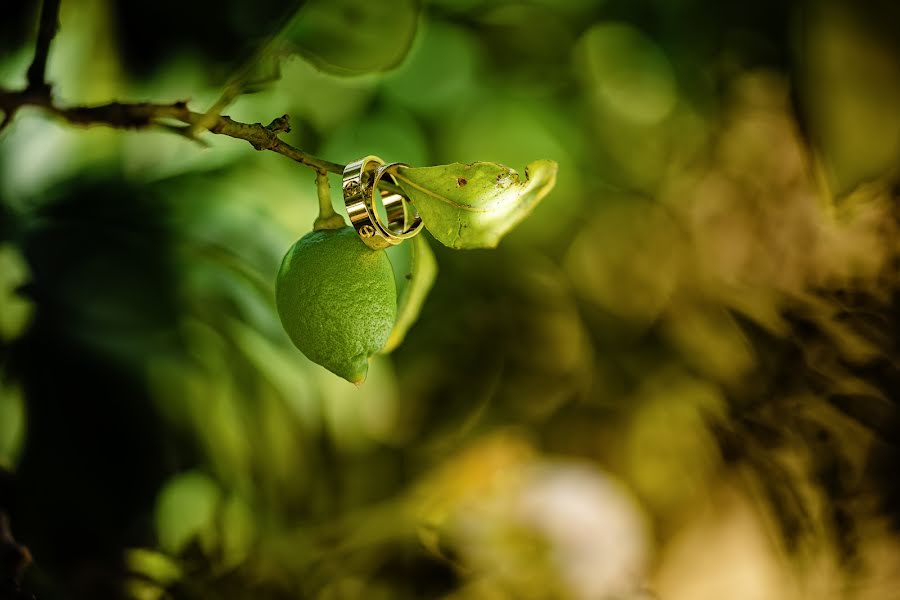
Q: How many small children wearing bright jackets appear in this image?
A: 0